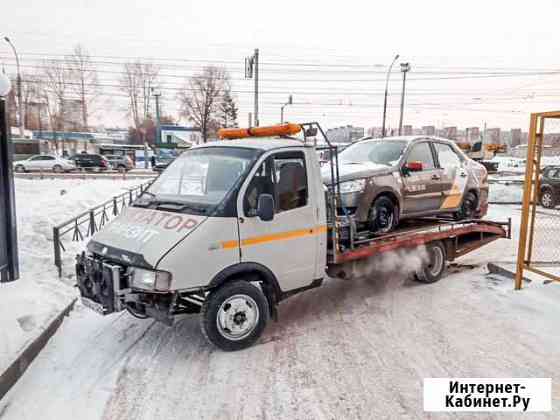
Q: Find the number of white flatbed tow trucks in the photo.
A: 1